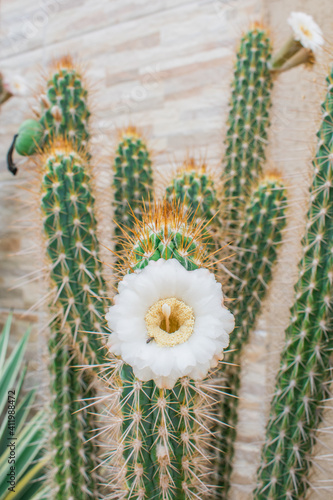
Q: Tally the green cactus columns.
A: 8